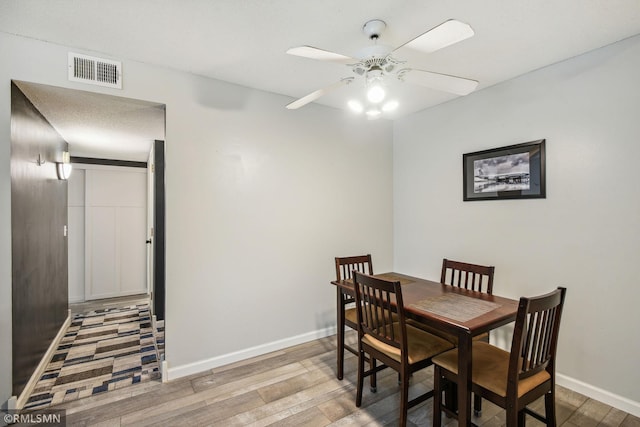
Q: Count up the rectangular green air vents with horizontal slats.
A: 0